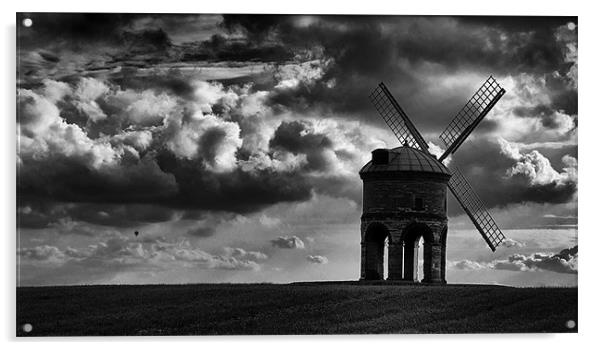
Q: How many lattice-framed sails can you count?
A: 3